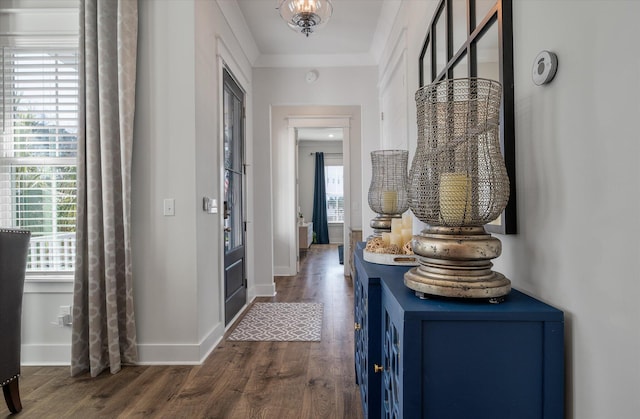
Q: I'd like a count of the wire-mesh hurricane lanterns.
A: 2